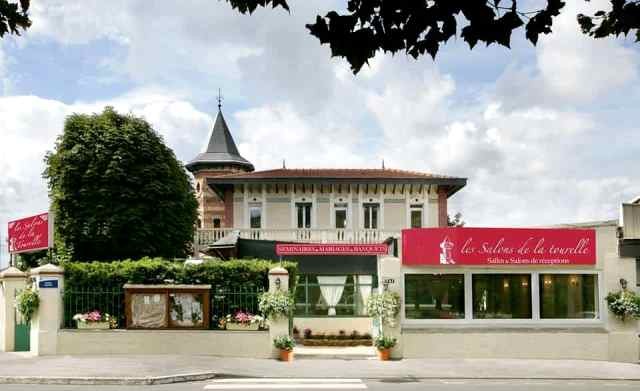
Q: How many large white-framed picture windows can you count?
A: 3